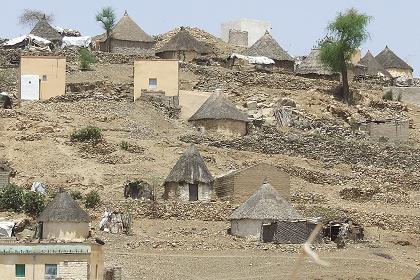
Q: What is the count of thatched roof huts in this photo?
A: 11